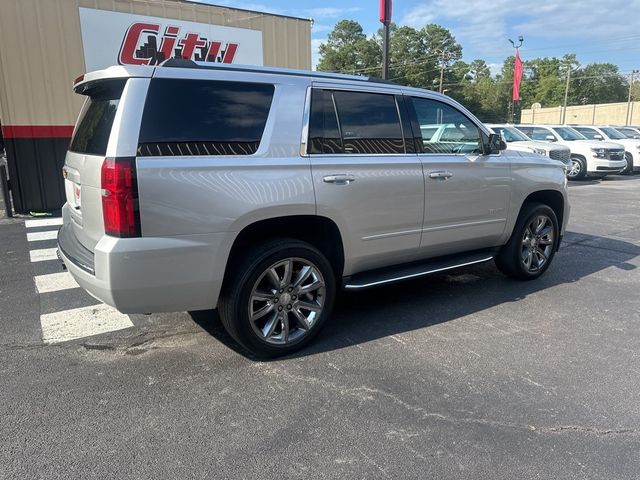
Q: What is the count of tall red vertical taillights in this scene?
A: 1